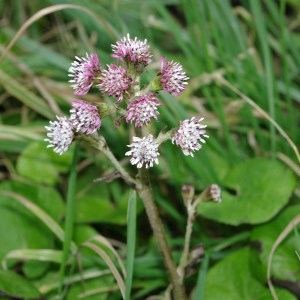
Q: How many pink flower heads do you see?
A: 6